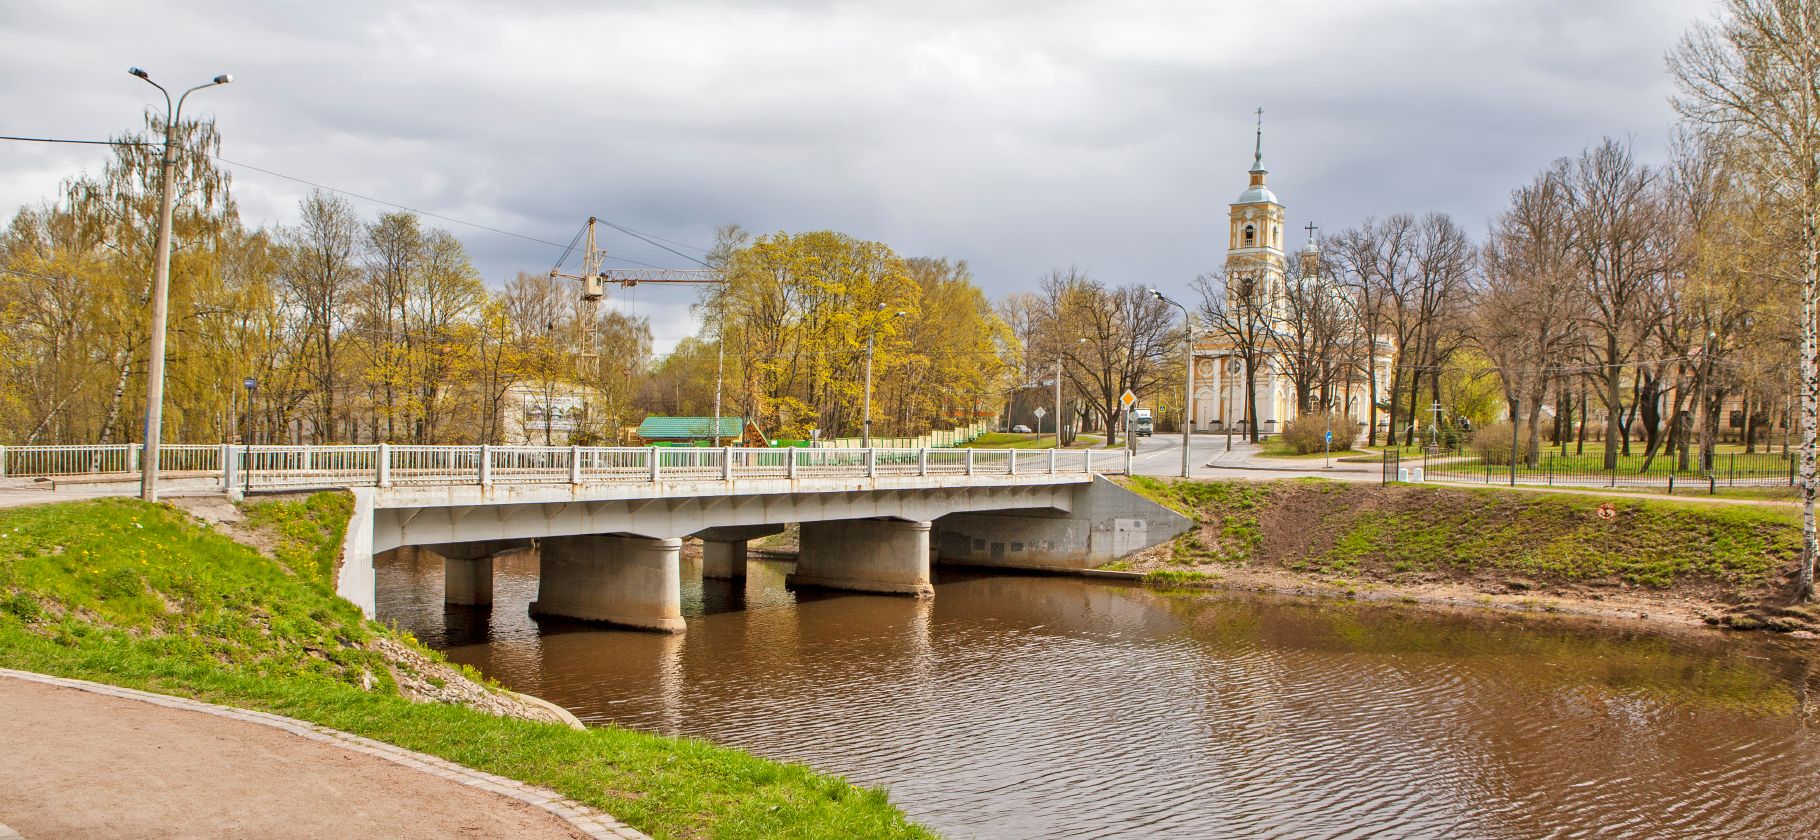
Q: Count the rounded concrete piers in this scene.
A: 2